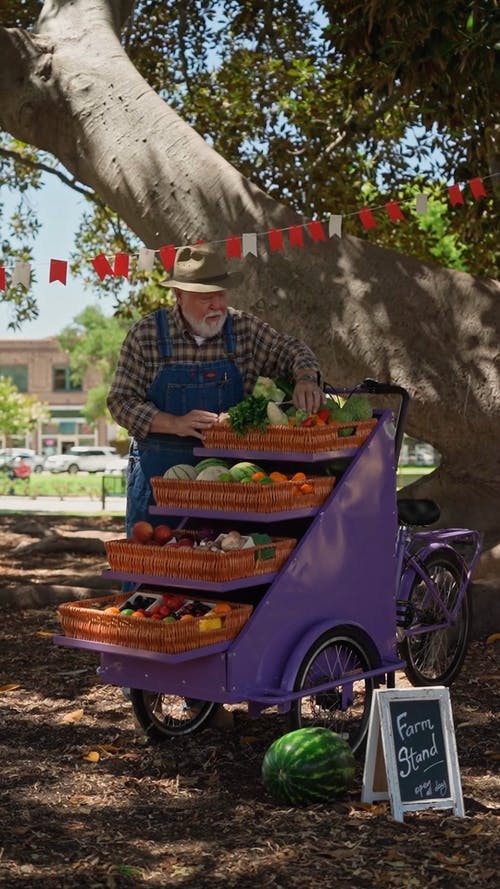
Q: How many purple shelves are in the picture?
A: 4